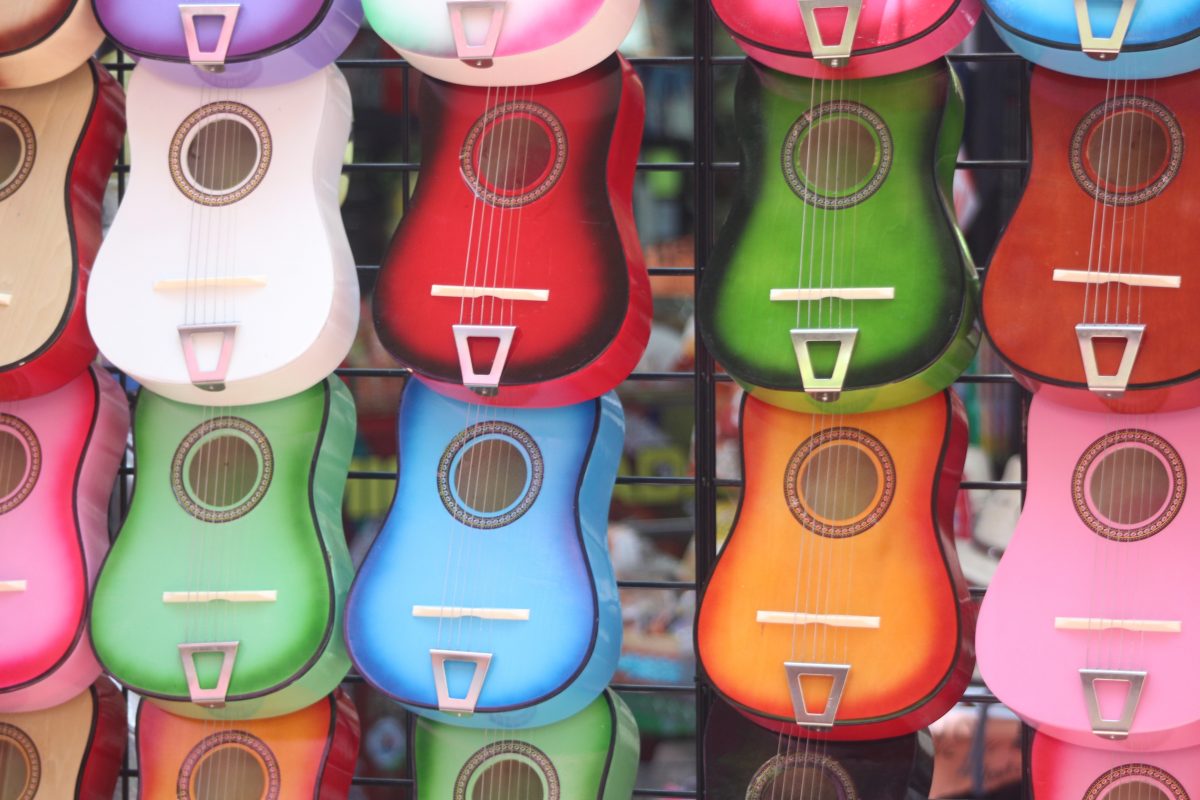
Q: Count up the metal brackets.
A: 12